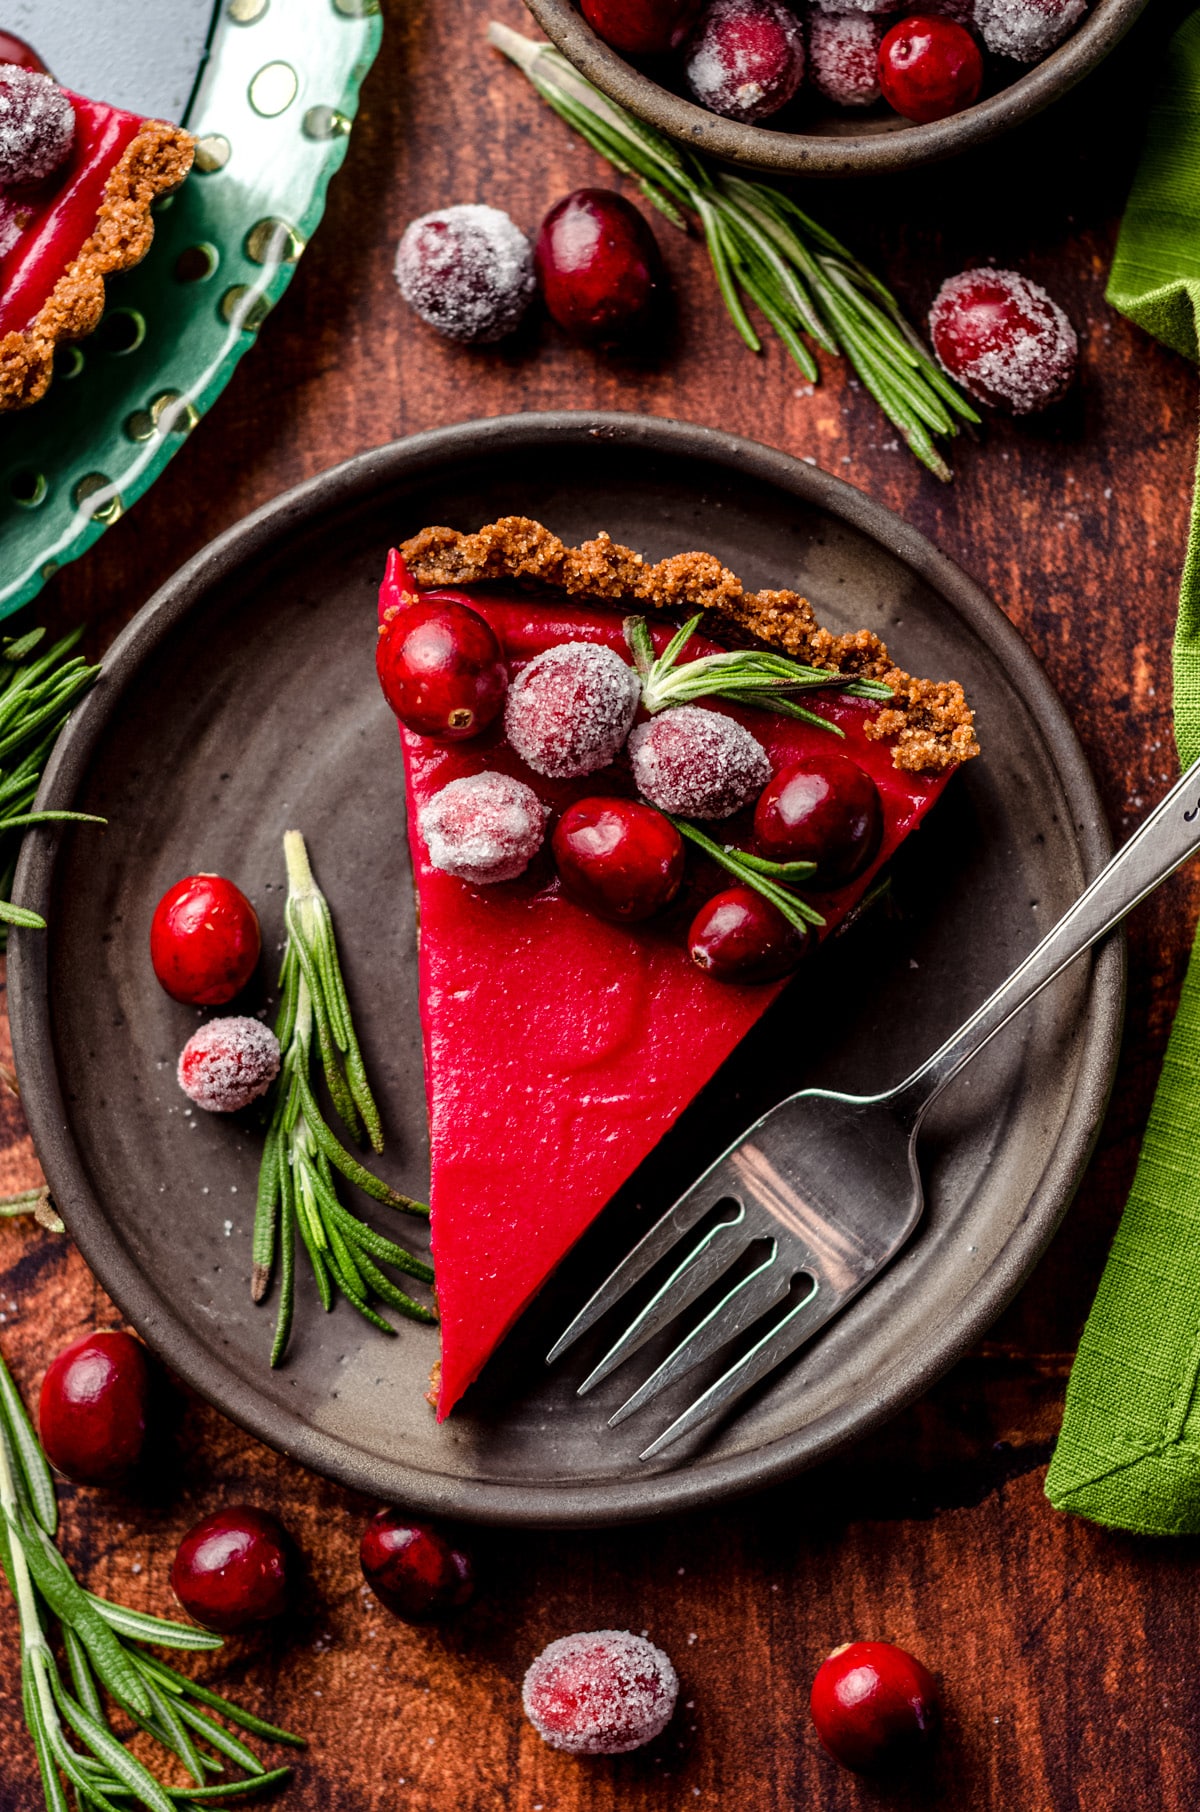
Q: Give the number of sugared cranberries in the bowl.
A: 5